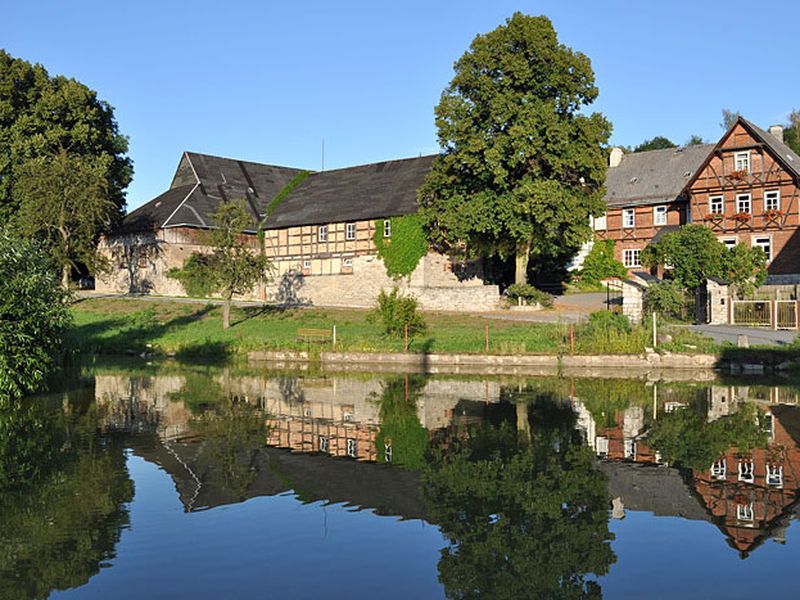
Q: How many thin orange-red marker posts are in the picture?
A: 3